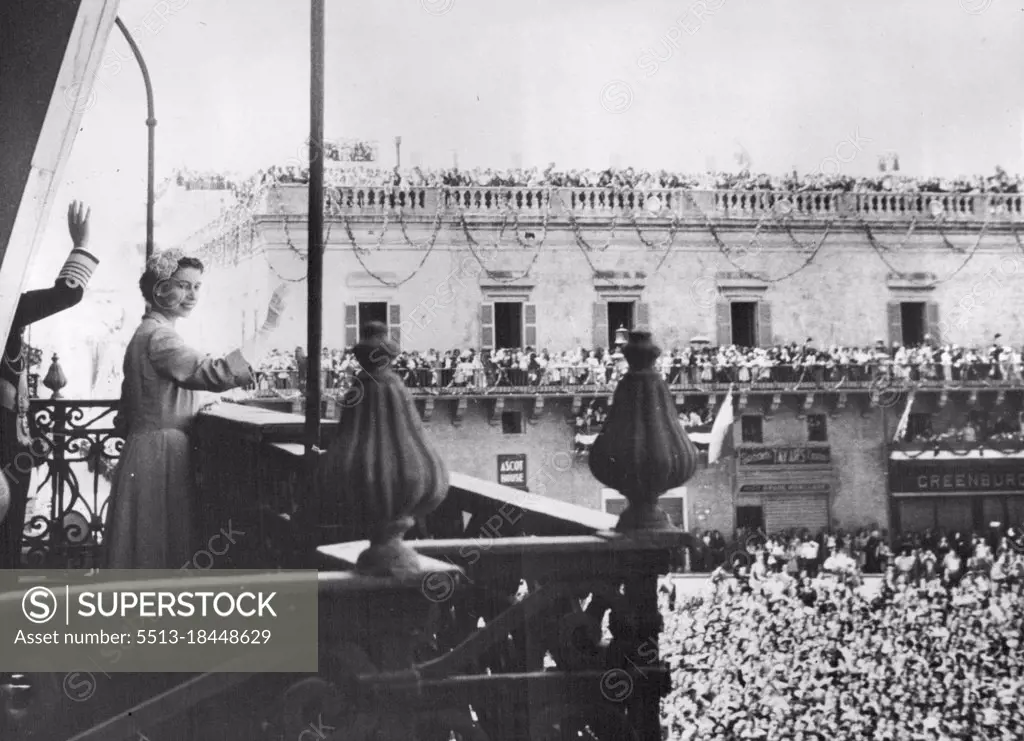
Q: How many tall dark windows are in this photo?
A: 5